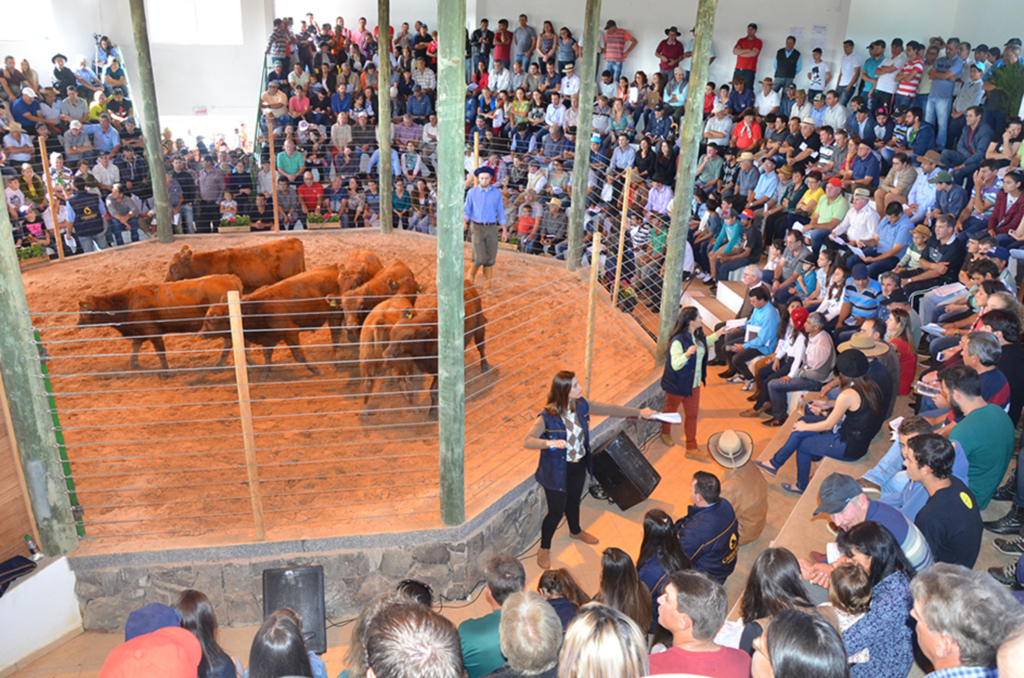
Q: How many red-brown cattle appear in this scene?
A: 7